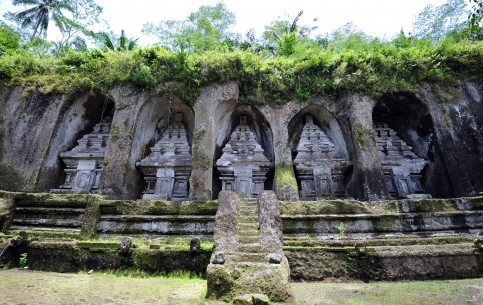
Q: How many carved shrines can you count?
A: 5